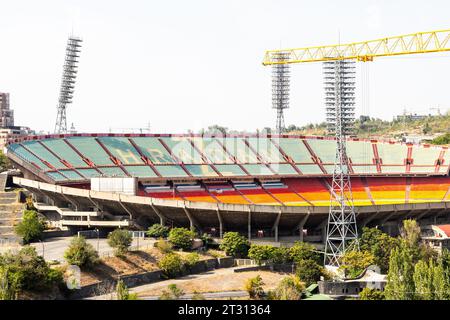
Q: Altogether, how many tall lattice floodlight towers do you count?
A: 3